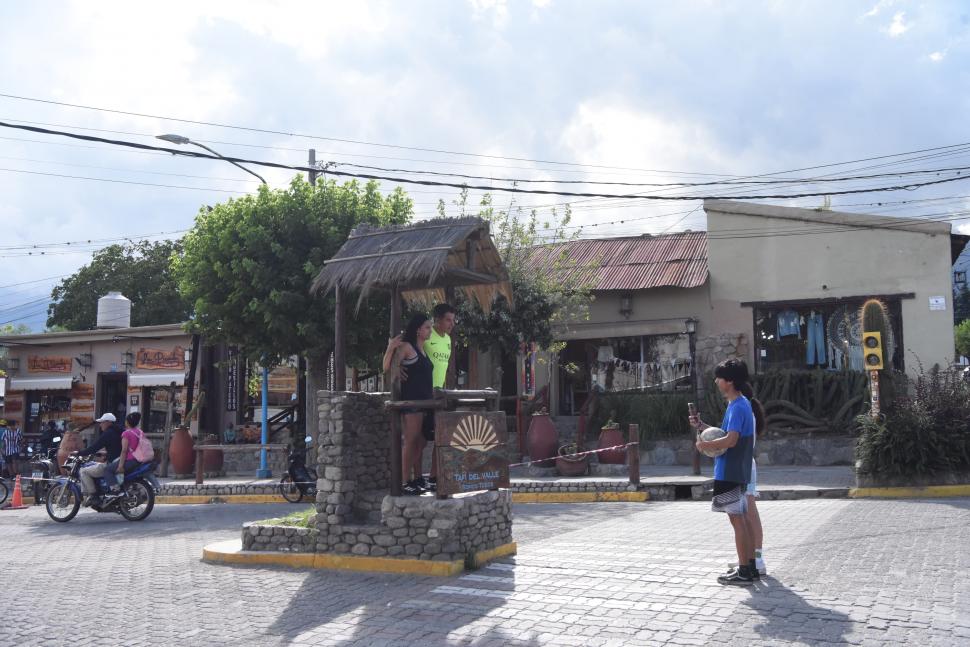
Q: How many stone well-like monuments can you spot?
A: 1